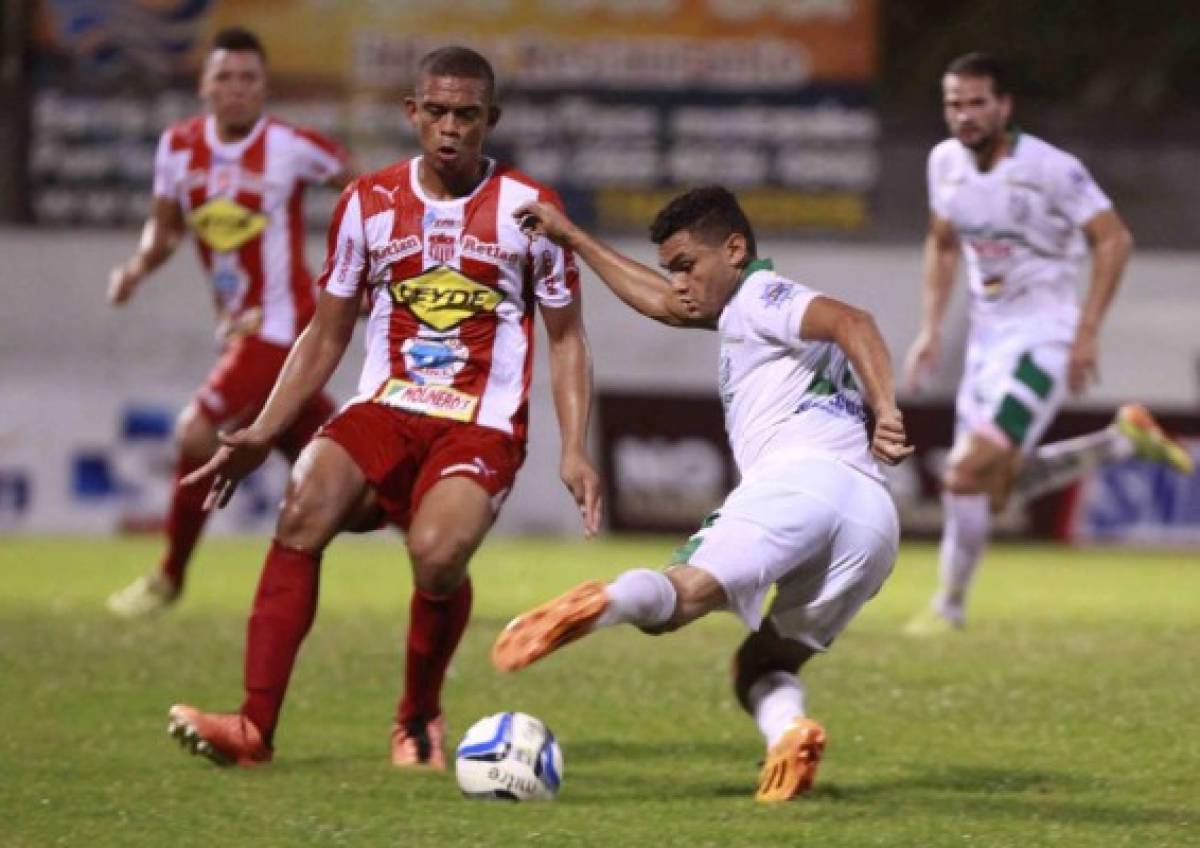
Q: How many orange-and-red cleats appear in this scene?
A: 4